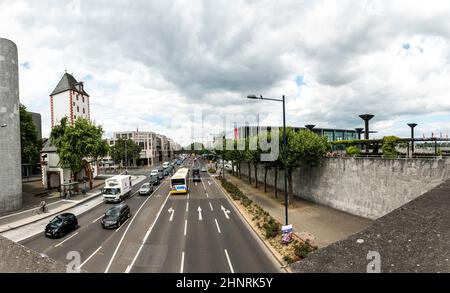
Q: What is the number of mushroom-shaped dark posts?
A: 4